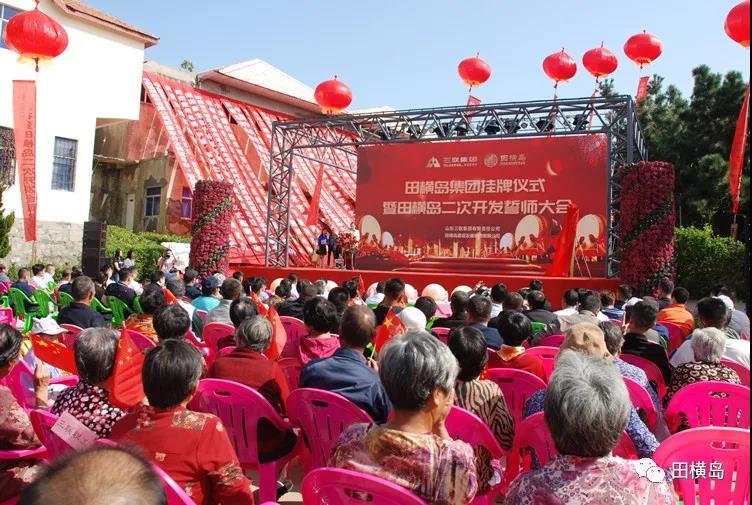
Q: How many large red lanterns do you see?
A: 7